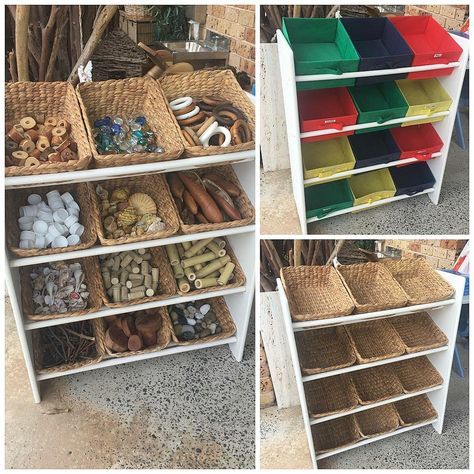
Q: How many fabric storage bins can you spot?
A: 12